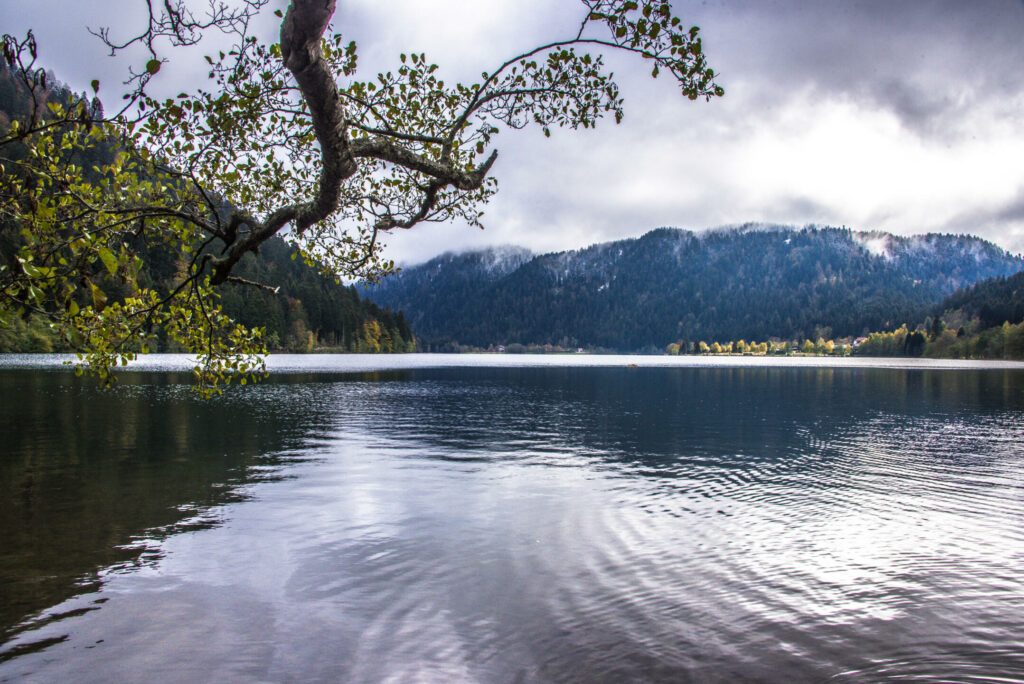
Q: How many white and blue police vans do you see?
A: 0